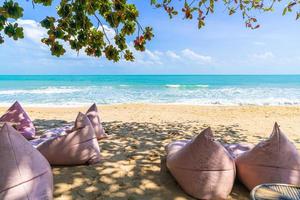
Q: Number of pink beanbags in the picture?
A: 6